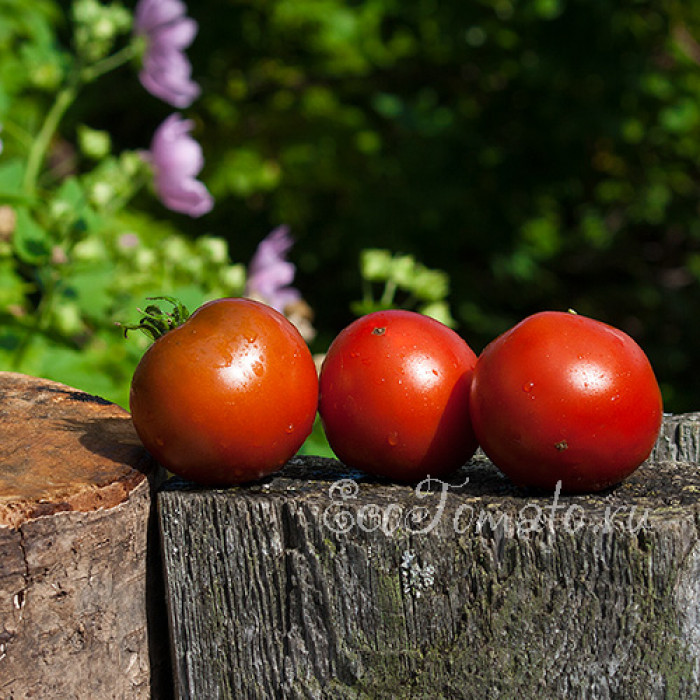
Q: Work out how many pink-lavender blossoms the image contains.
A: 3